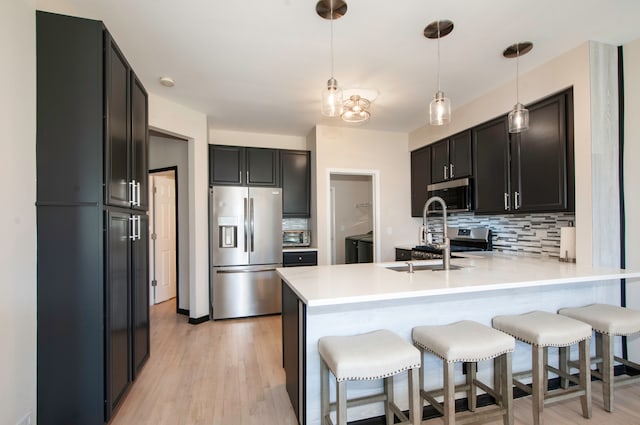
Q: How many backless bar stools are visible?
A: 4